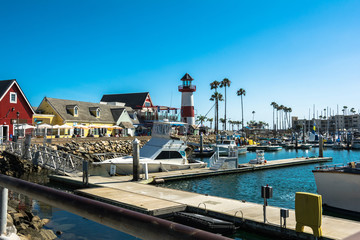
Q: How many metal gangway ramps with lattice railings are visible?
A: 1